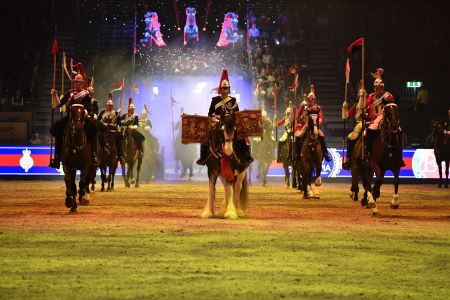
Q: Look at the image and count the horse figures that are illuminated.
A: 3